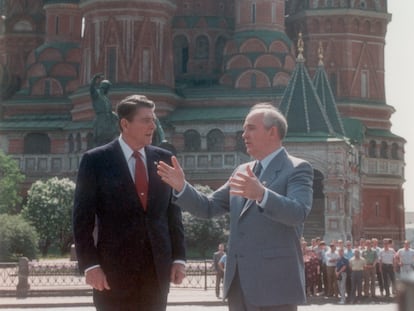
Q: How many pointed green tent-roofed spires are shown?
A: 2